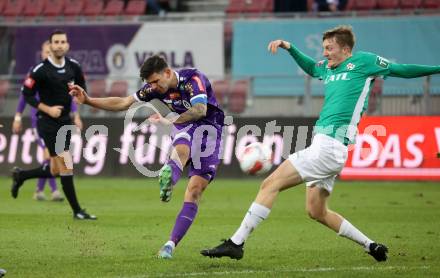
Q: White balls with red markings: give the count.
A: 1